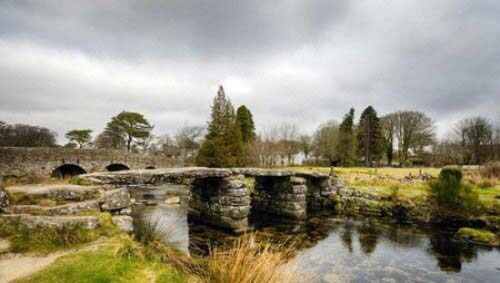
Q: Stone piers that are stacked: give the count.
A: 2